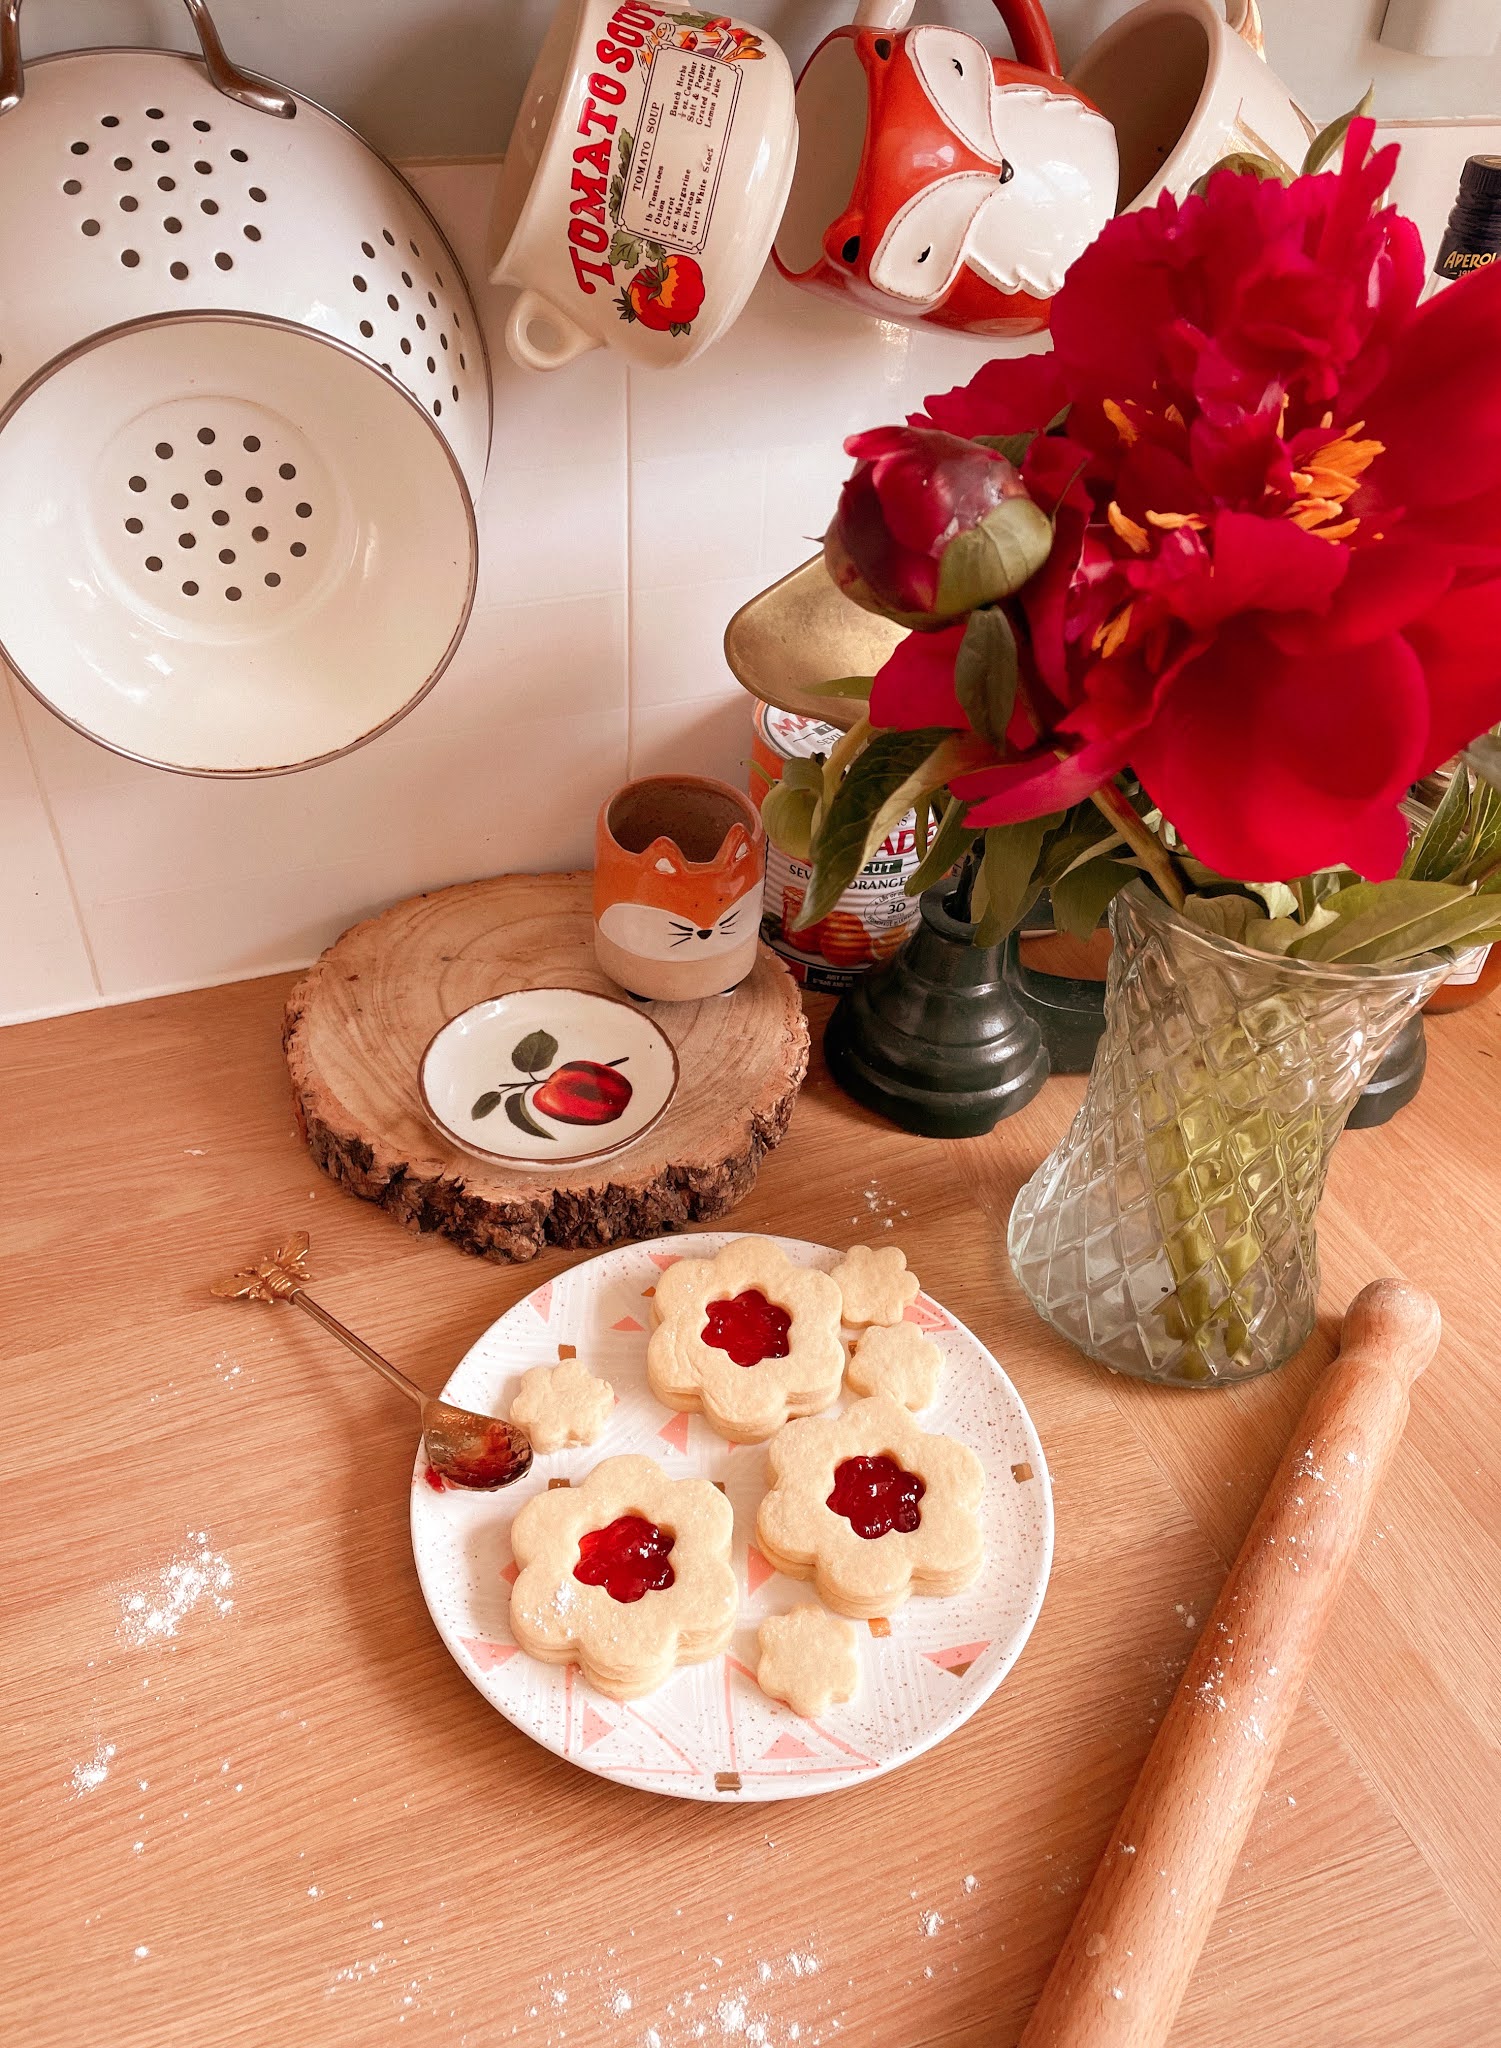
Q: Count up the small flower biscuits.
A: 4